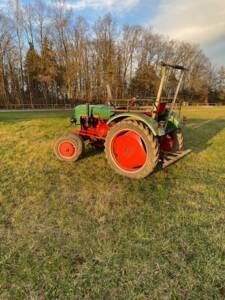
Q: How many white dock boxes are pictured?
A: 0